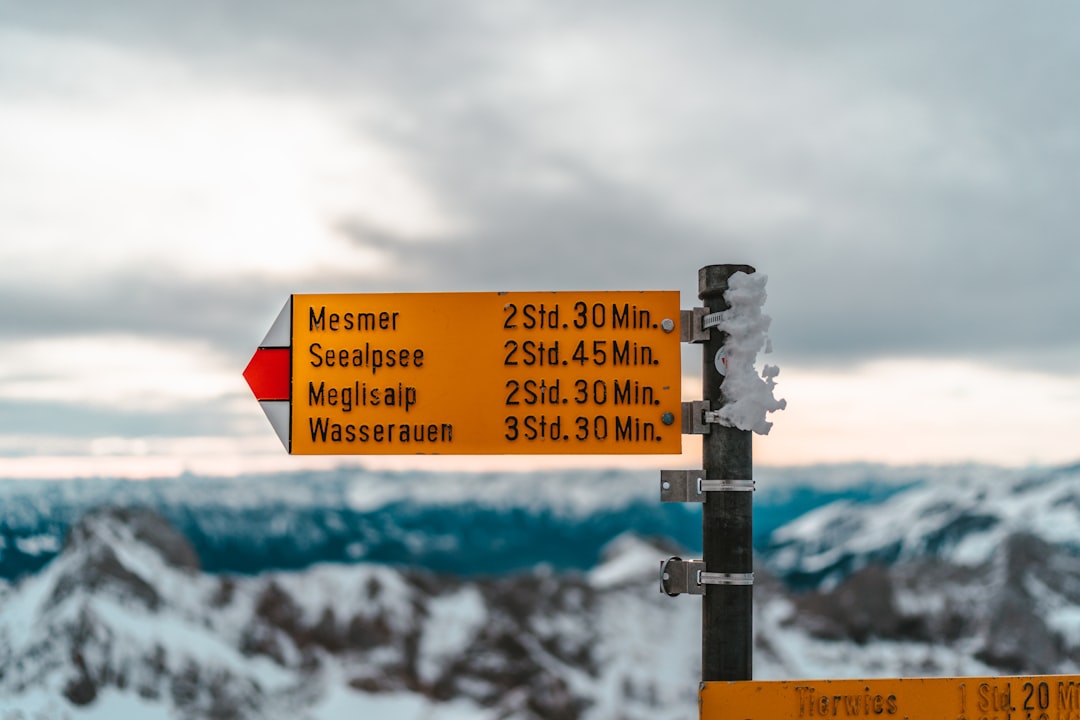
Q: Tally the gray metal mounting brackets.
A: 4